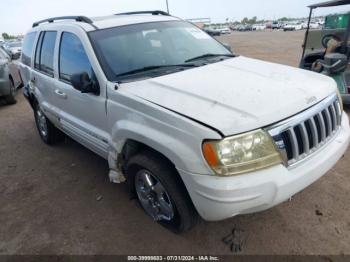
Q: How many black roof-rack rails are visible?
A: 2